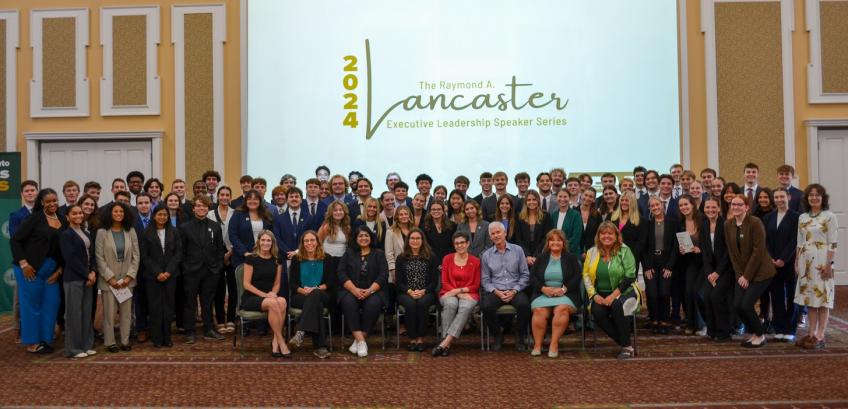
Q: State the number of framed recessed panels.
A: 6